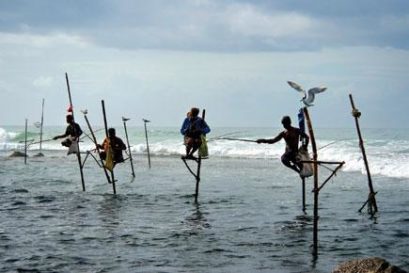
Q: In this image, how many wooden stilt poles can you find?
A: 11